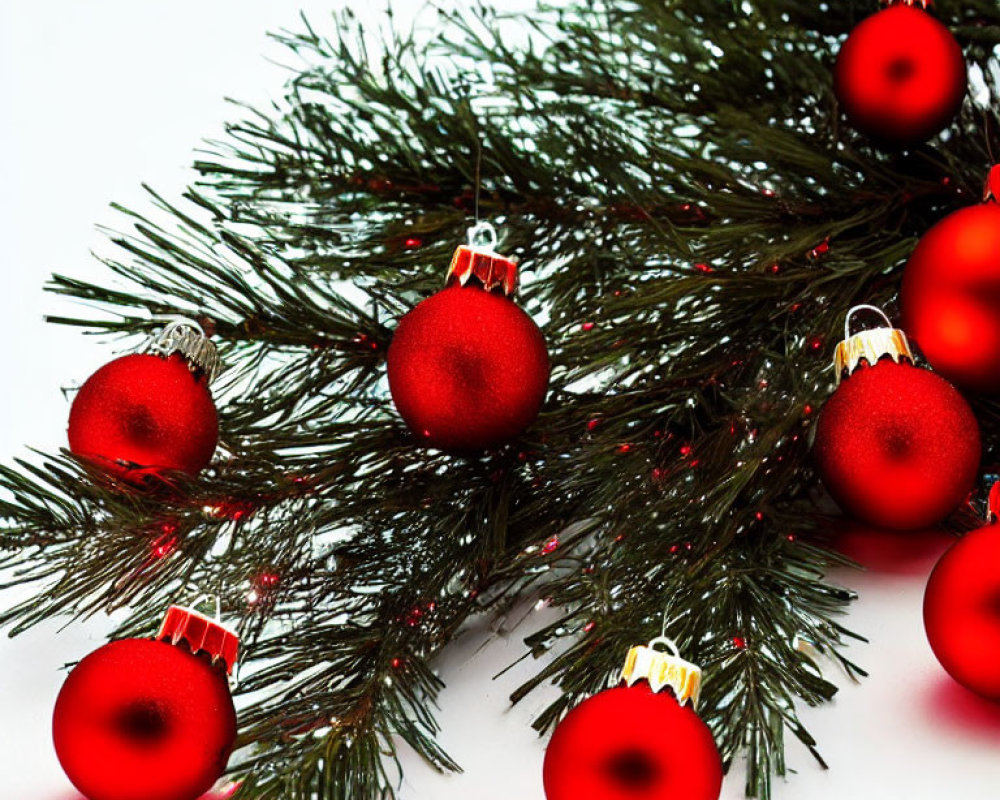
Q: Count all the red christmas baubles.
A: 8